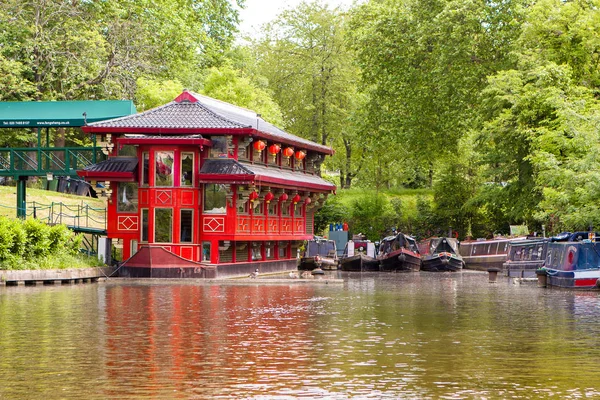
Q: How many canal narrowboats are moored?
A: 7